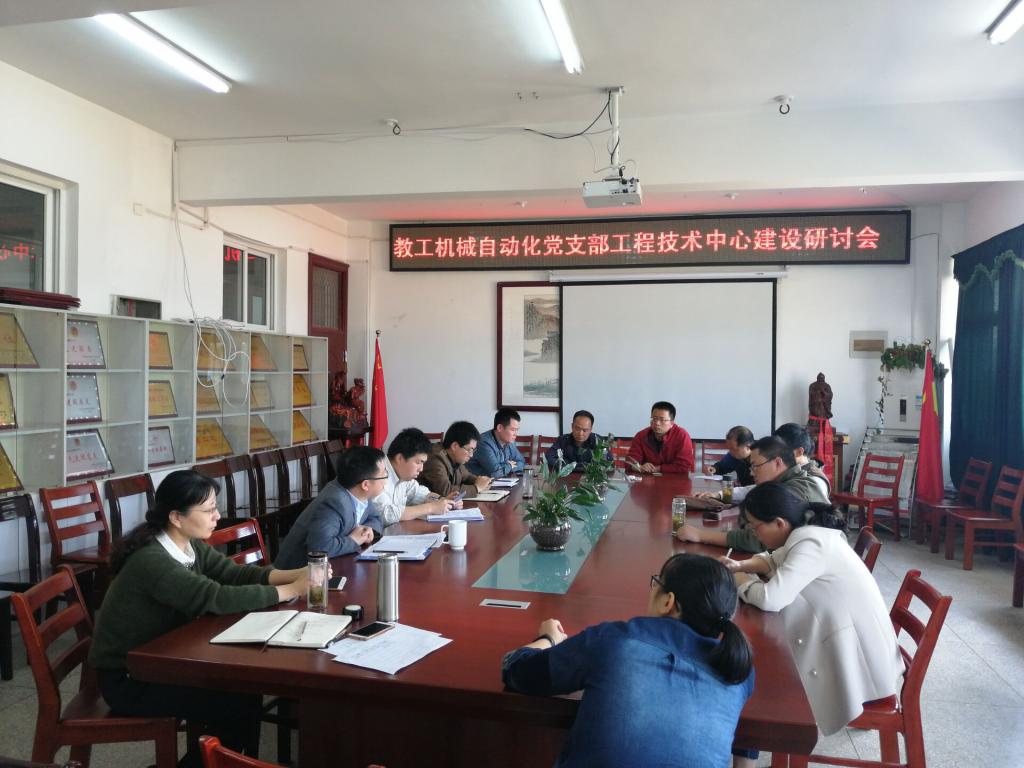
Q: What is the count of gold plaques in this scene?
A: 14